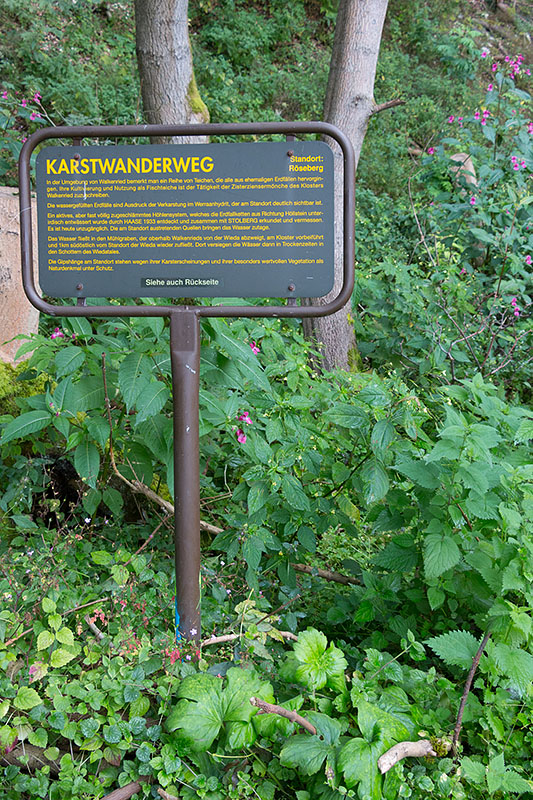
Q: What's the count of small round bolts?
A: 4